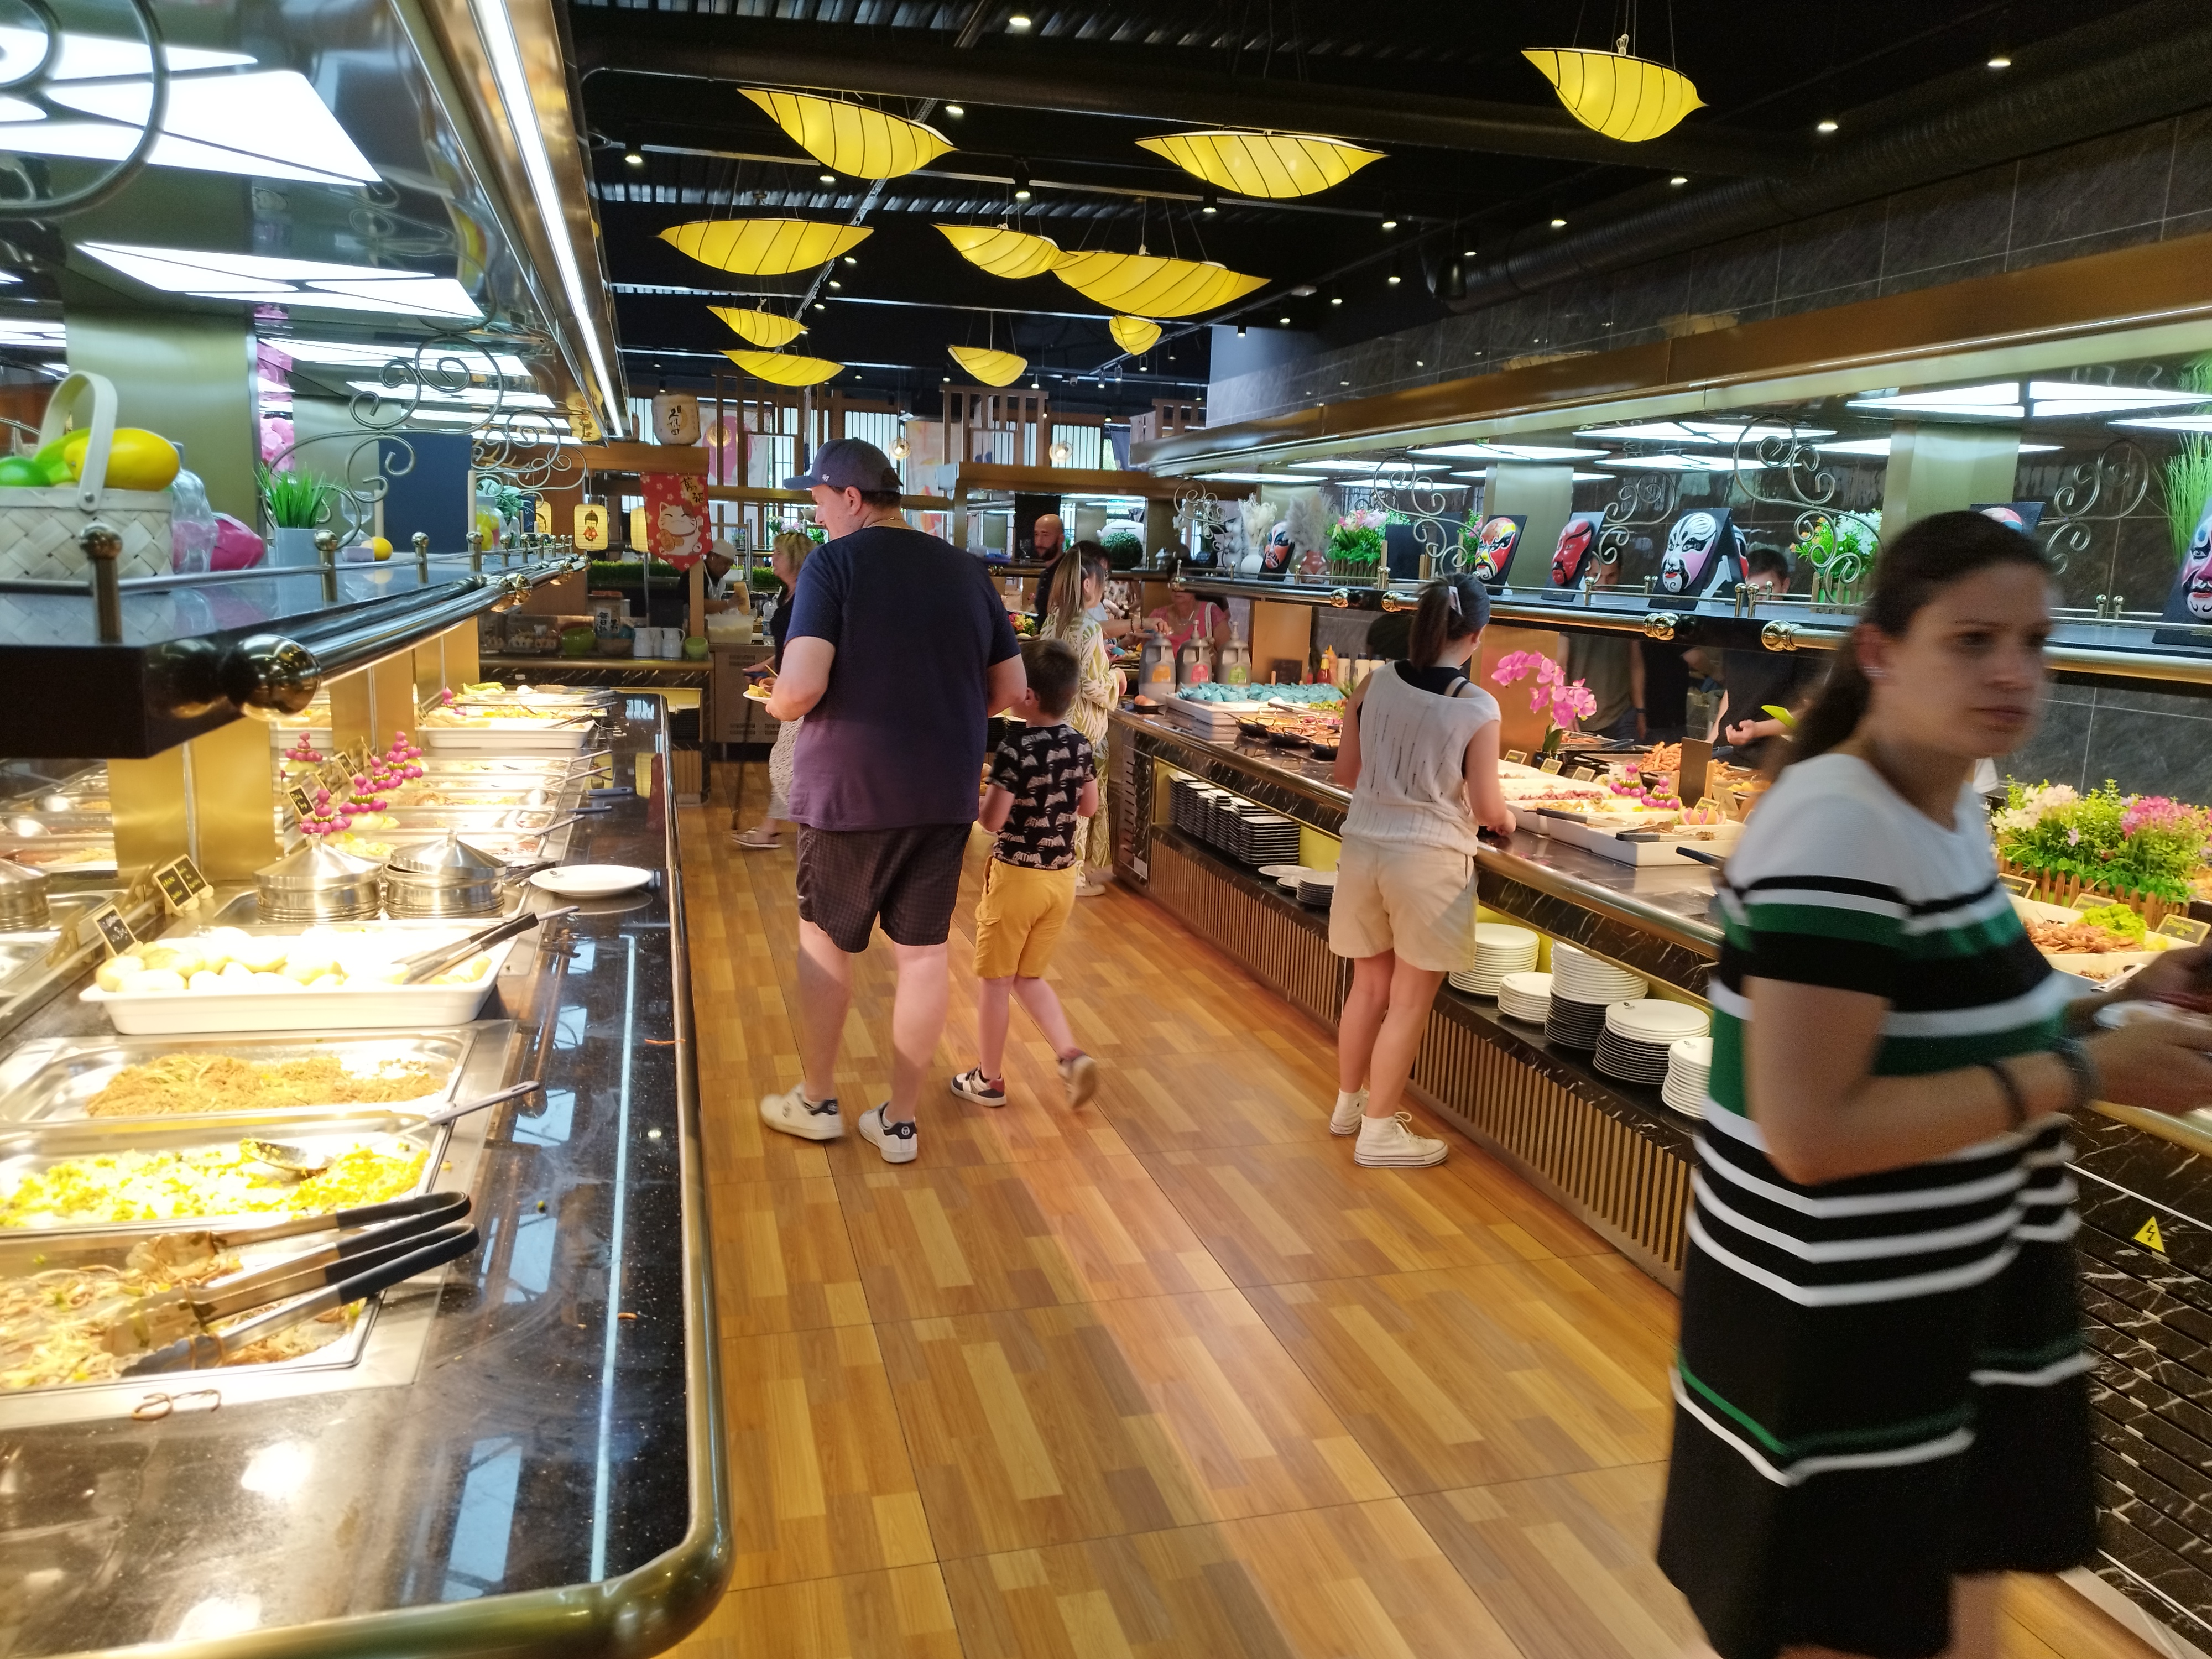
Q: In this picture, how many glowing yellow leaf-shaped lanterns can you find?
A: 10